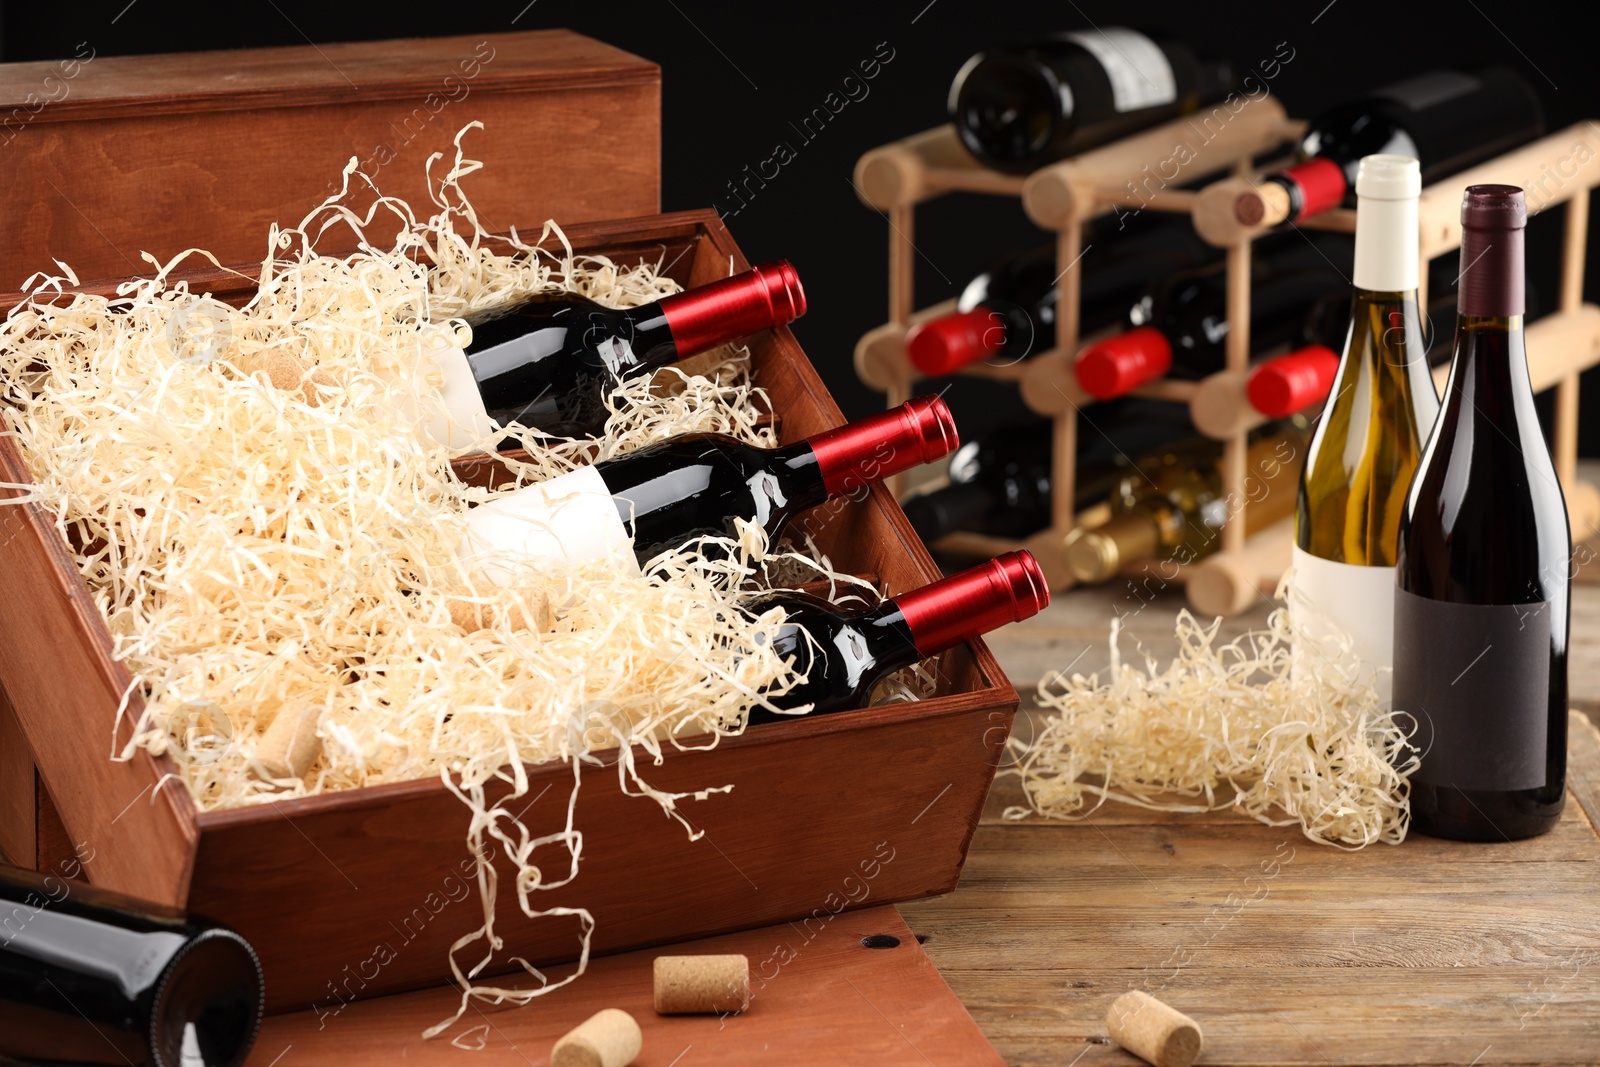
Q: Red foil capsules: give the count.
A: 7